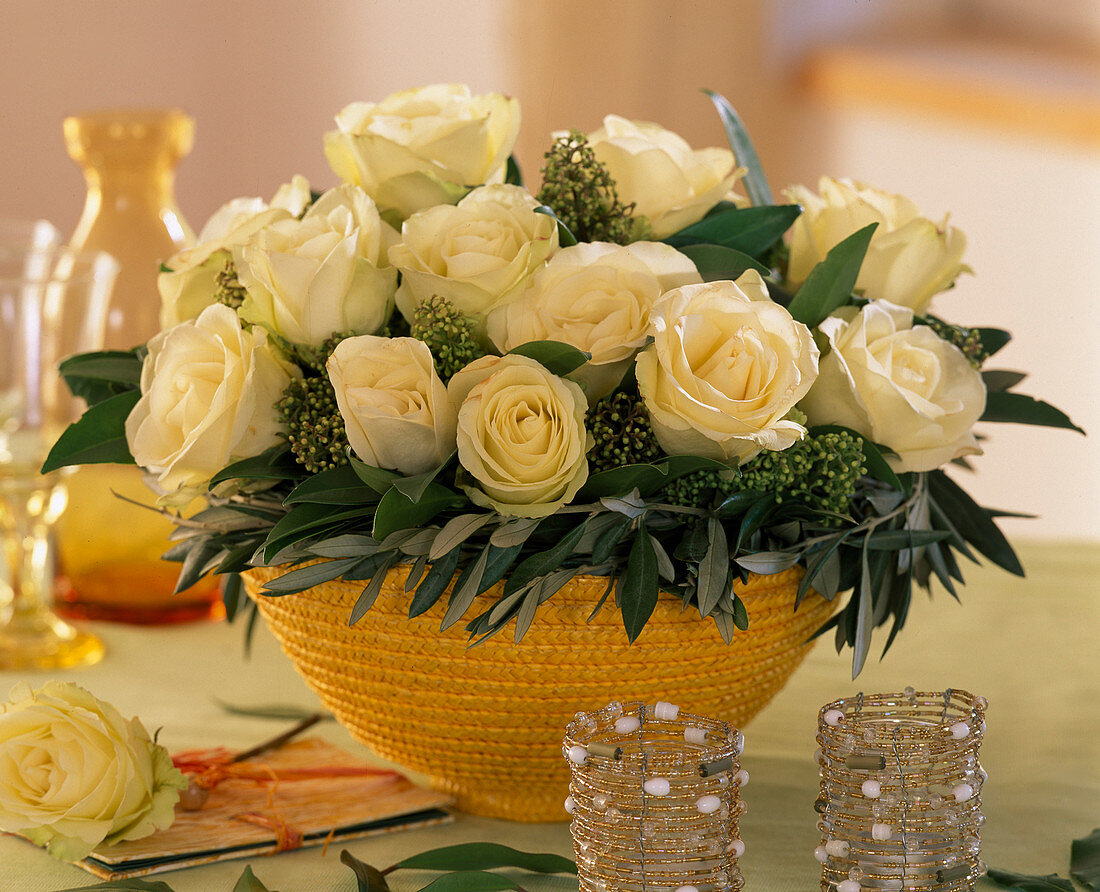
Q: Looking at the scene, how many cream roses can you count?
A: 13